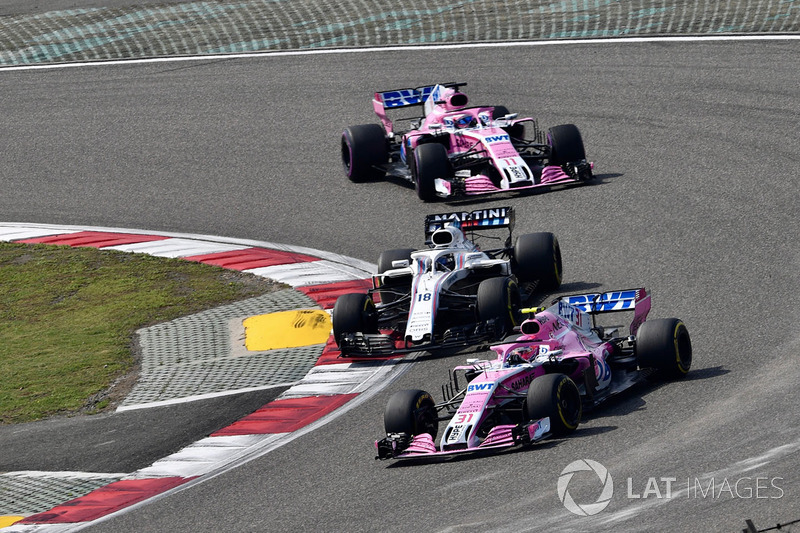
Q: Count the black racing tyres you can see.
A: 11